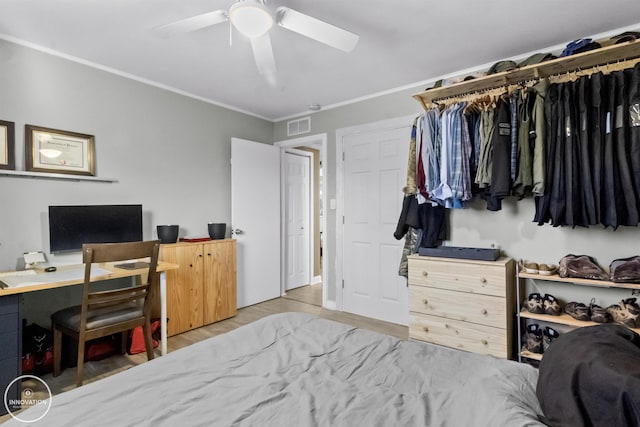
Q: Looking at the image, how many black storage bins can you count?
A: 2